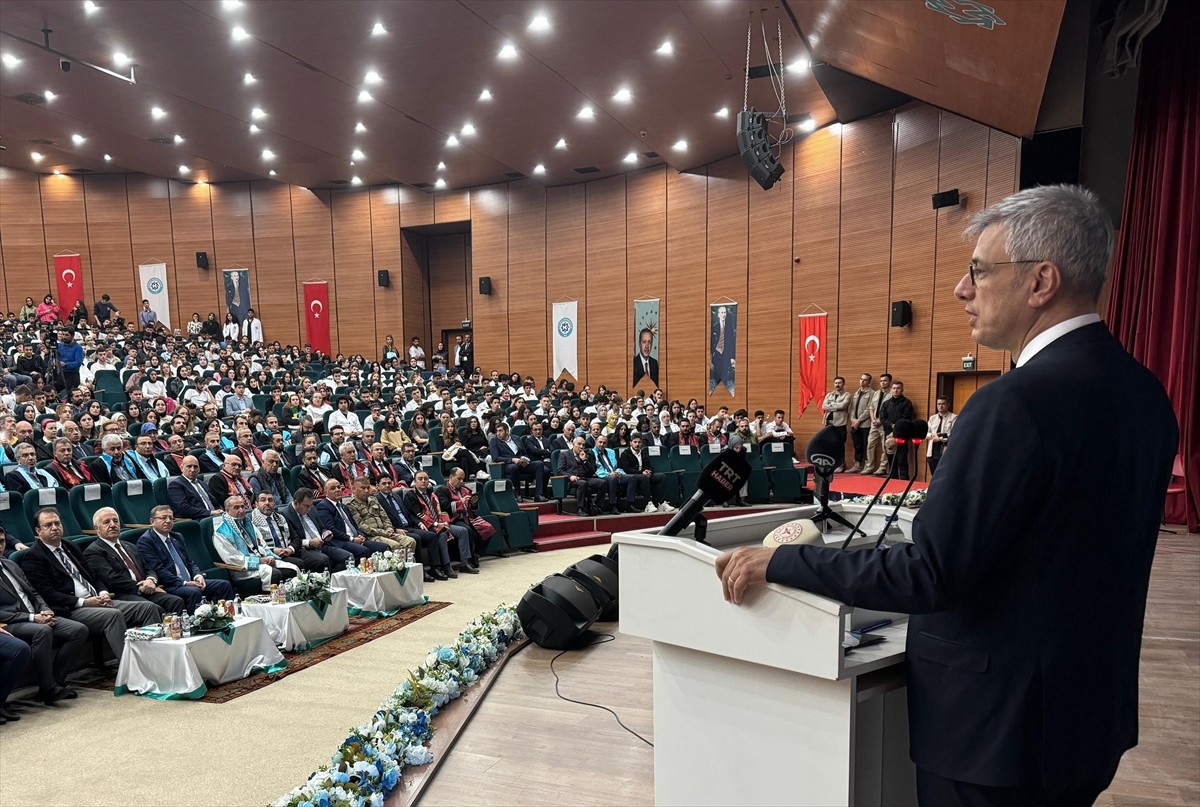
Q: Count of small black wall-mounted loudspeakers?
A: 5